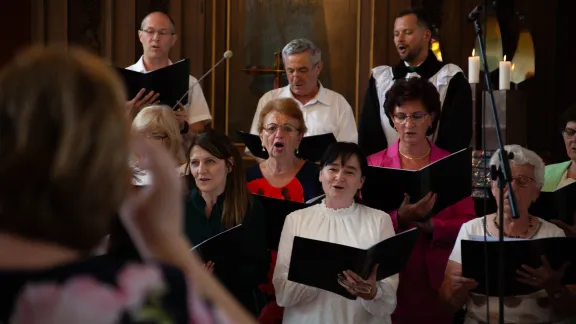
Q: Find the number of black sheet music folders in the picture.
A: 8